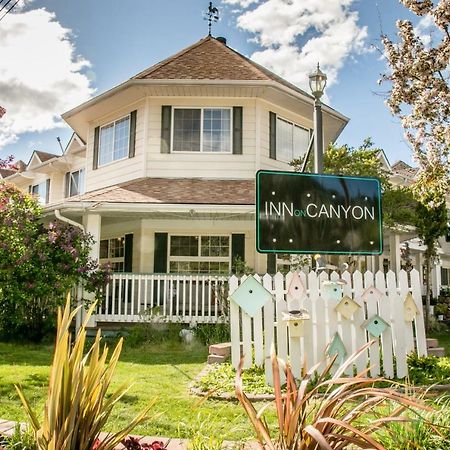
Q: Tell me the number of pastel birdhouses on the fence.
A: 9